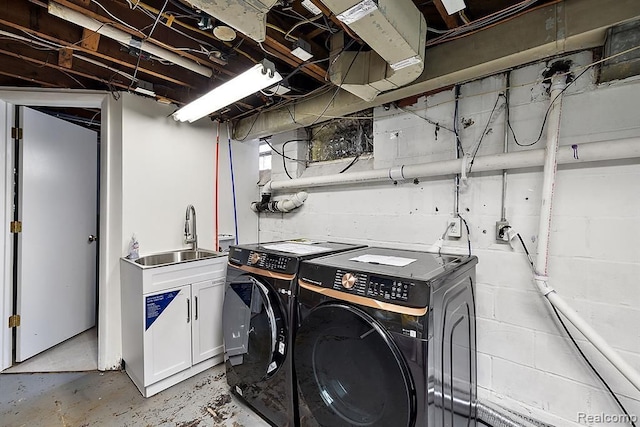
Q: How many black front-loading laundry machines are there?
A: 2